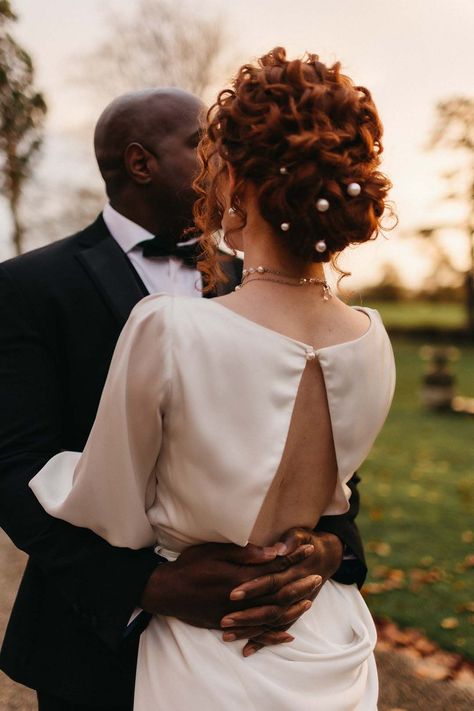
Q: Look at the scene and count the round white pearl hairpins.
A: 5